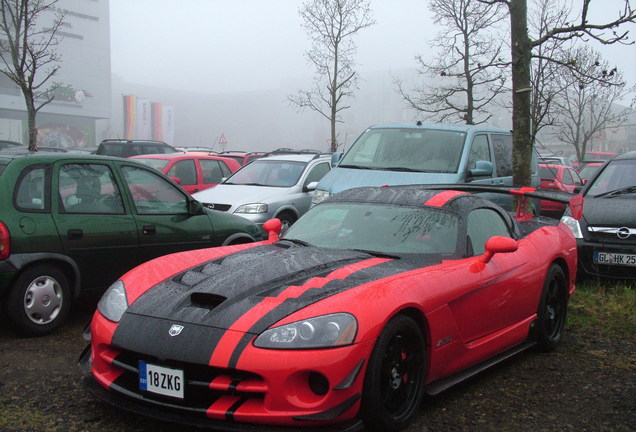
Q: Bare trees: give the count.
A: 6